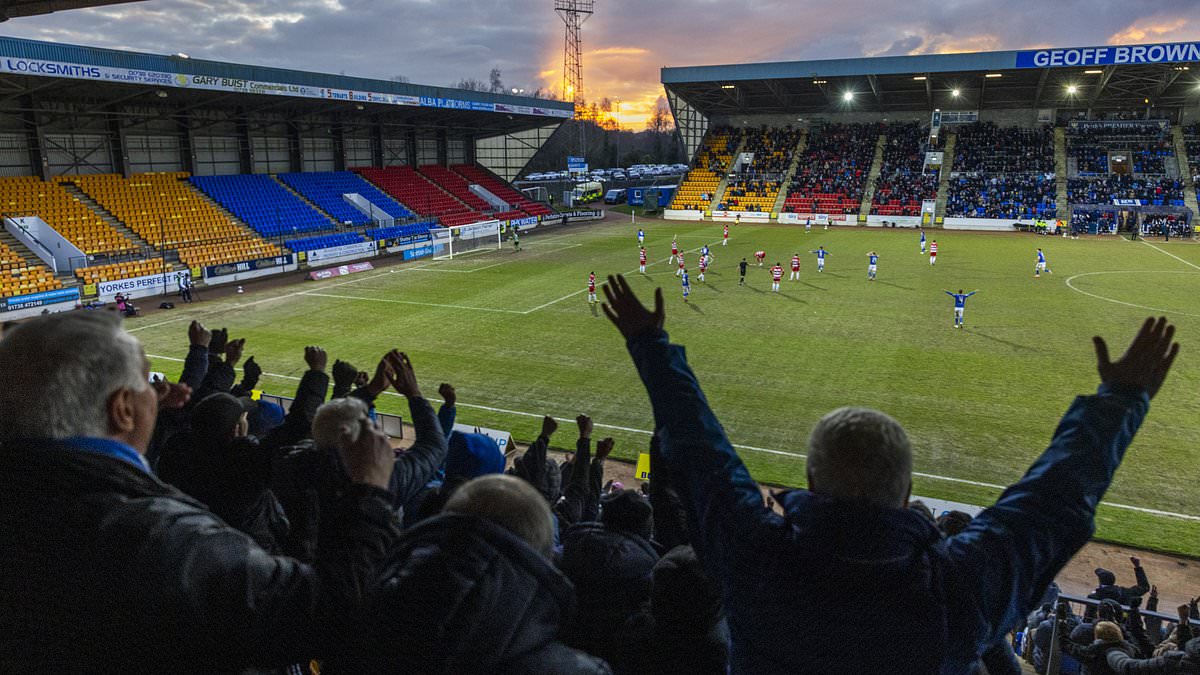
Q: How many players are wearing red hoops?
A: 10